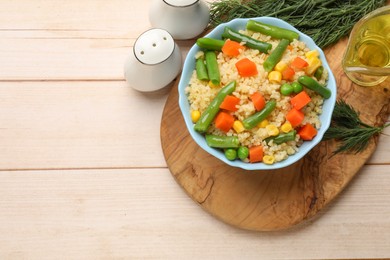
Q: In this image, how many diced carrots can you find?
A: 11